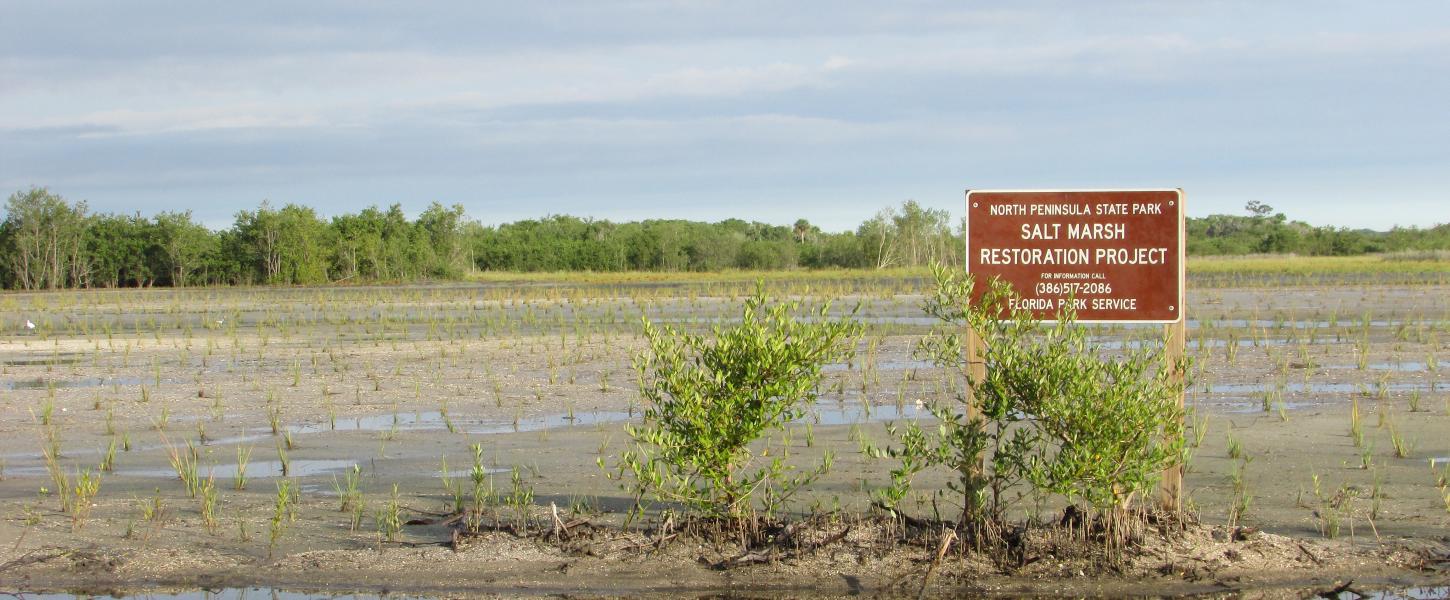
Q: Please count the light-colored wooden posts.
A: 2